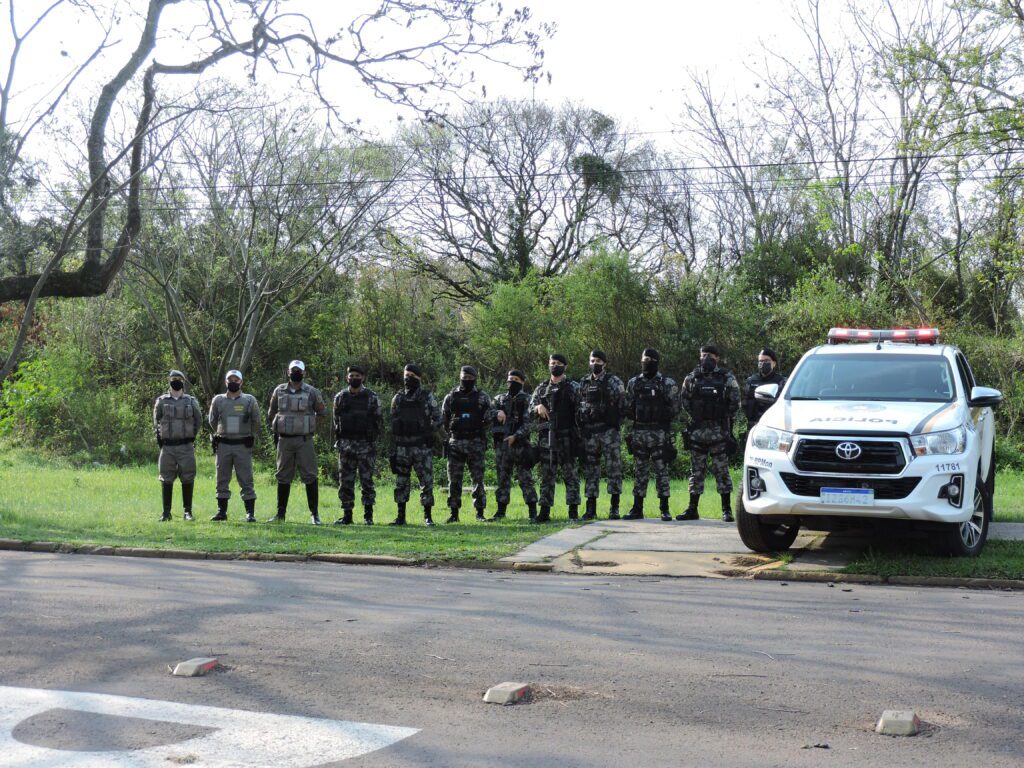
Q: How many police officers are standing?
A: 12